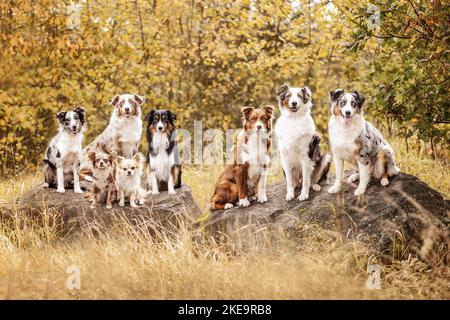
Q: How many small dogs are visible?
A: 2